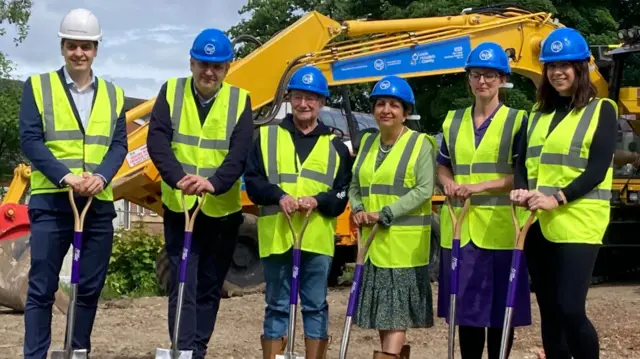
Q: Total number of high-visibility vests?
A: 6